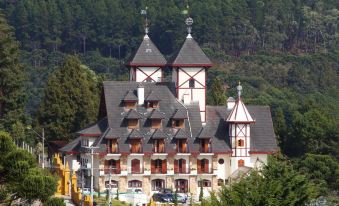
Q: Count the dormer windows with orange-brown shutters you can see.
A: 10